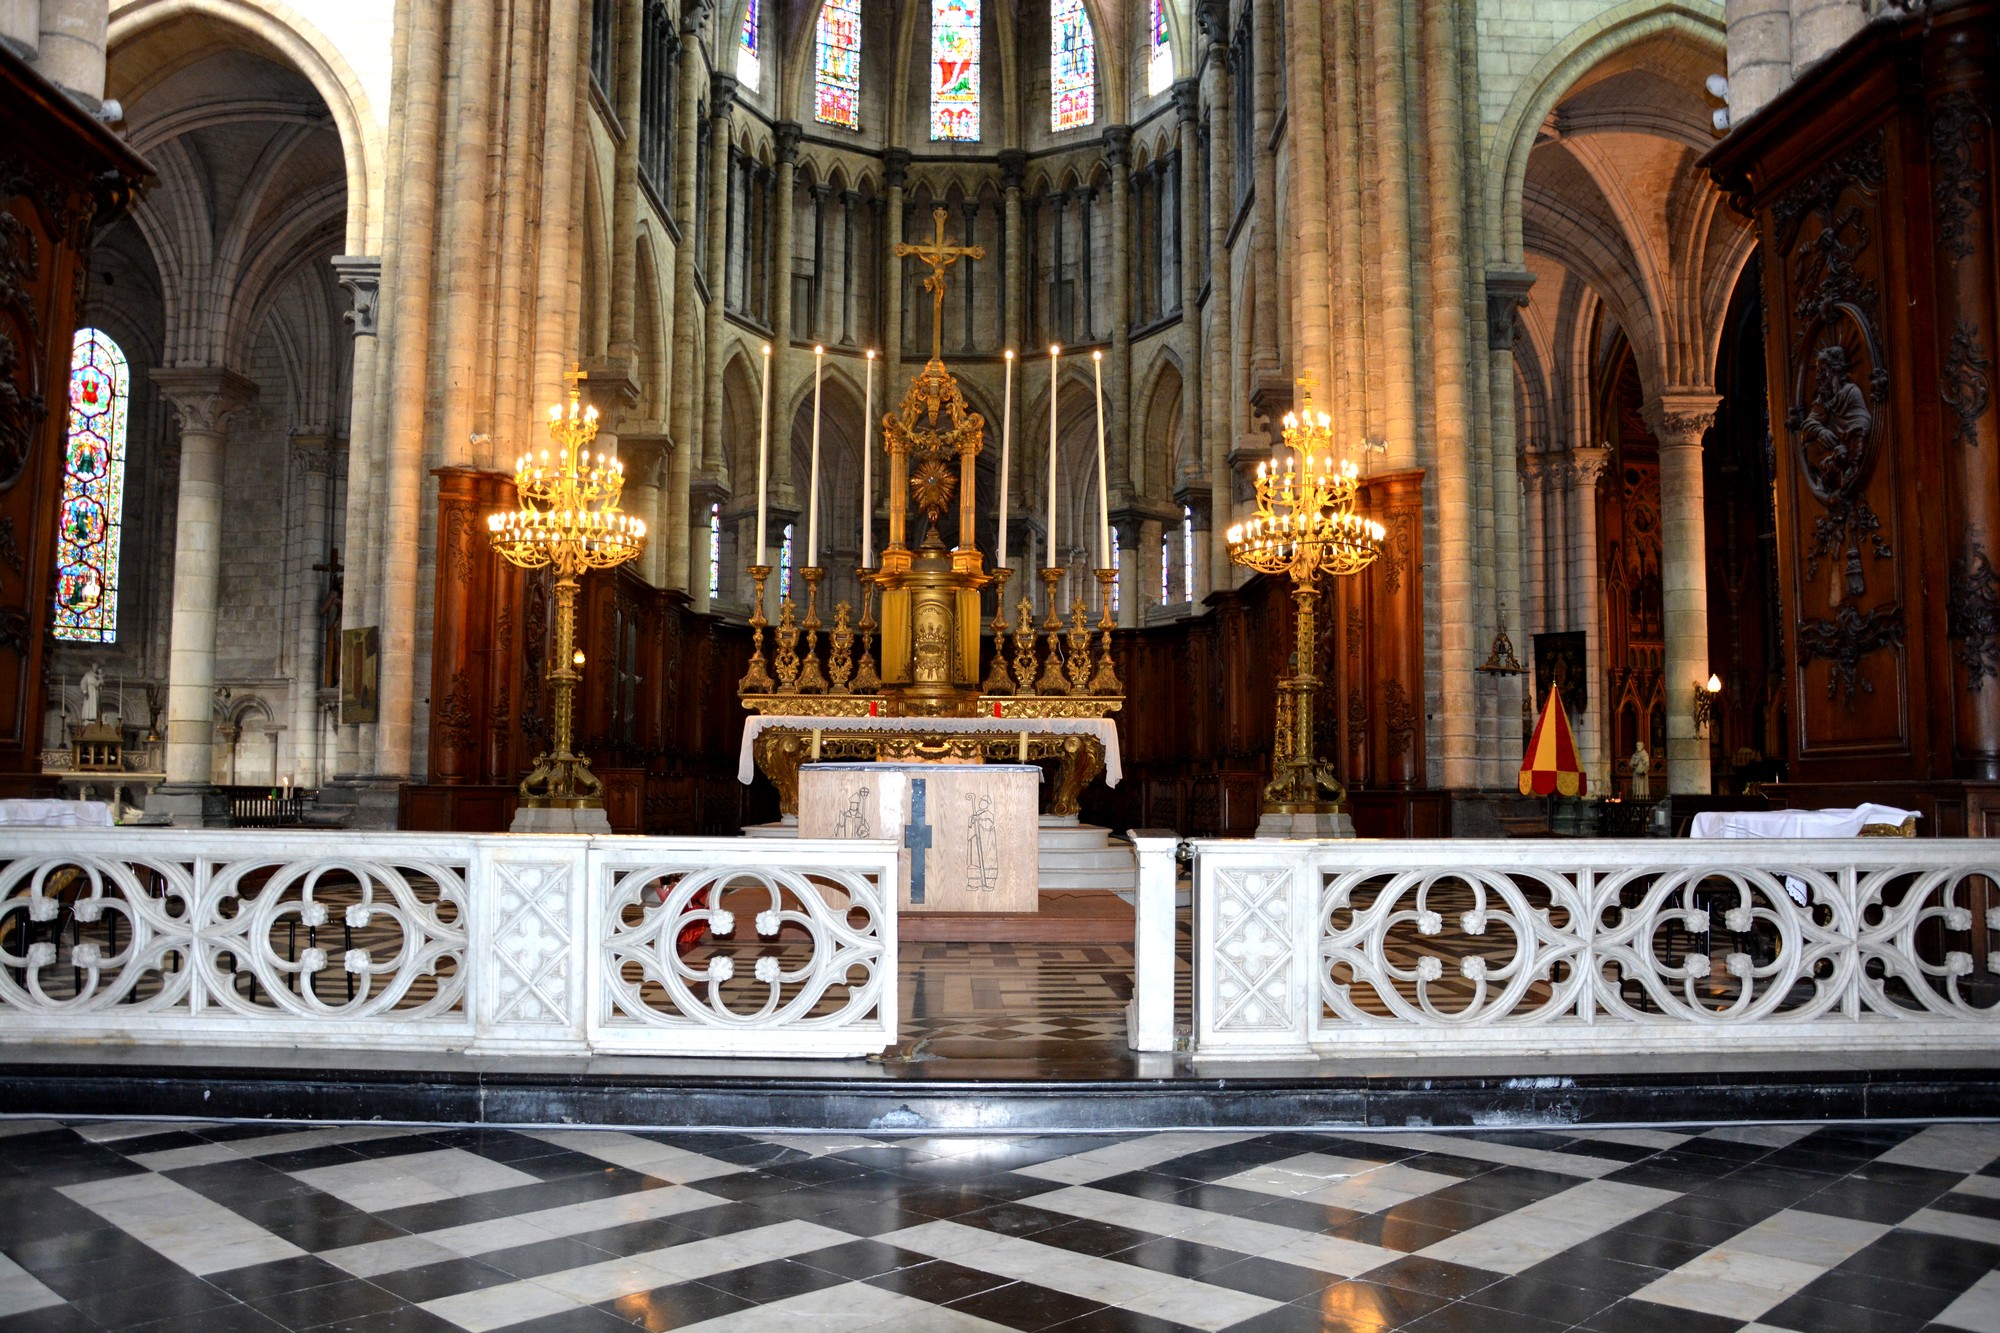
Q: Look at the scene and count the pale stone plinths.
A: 2